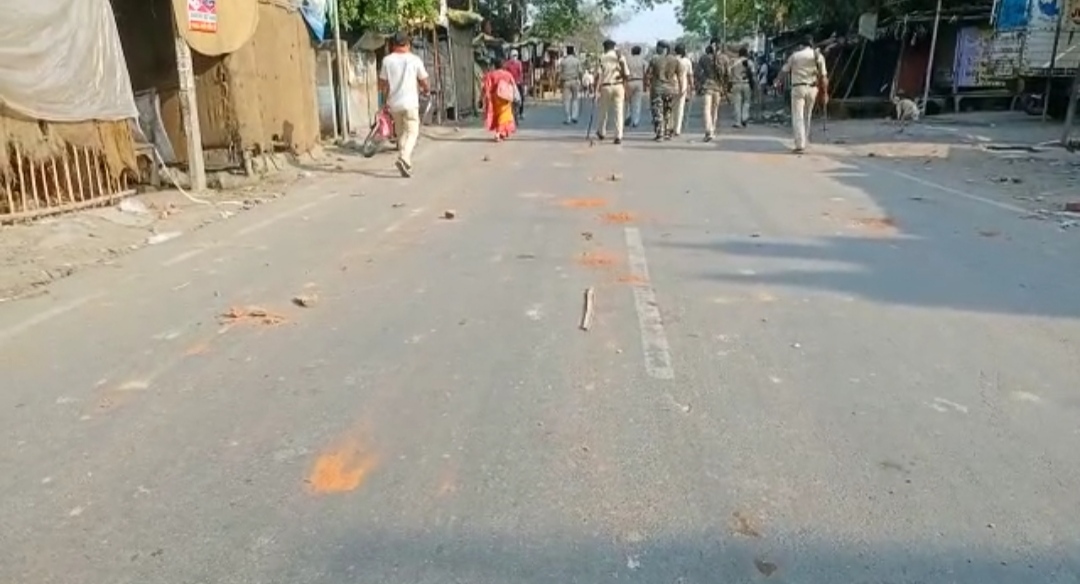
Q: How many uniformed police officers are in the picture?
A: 8